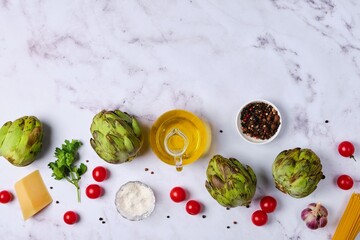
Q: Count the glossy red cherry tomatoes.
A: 10